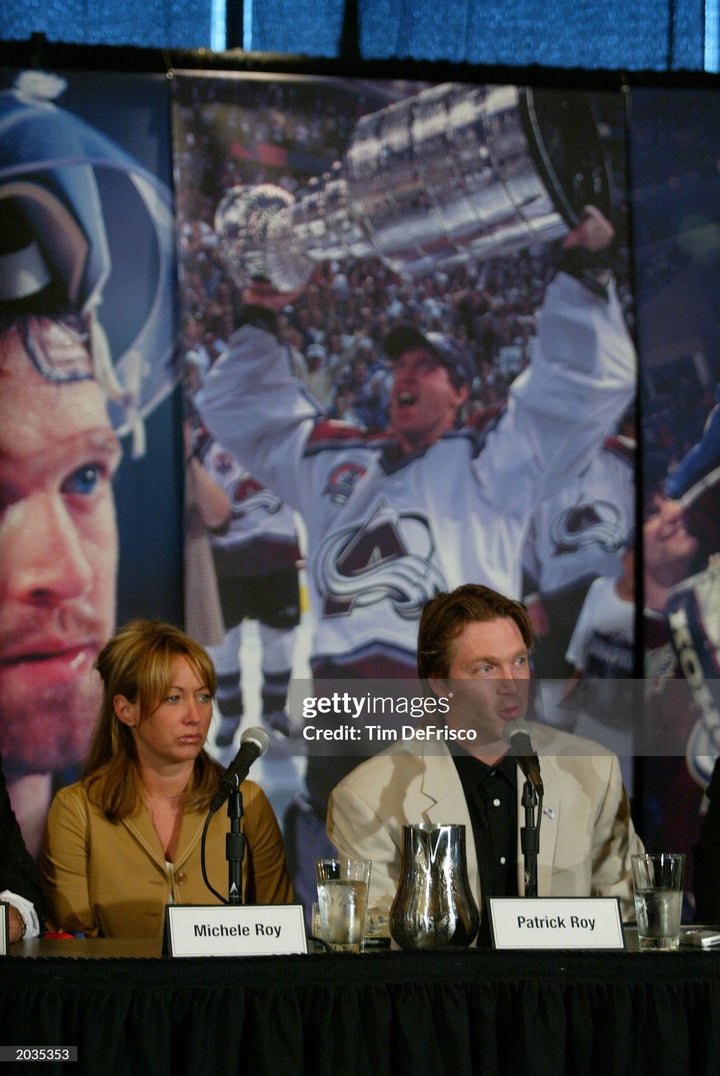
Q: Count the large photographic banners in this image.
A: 3